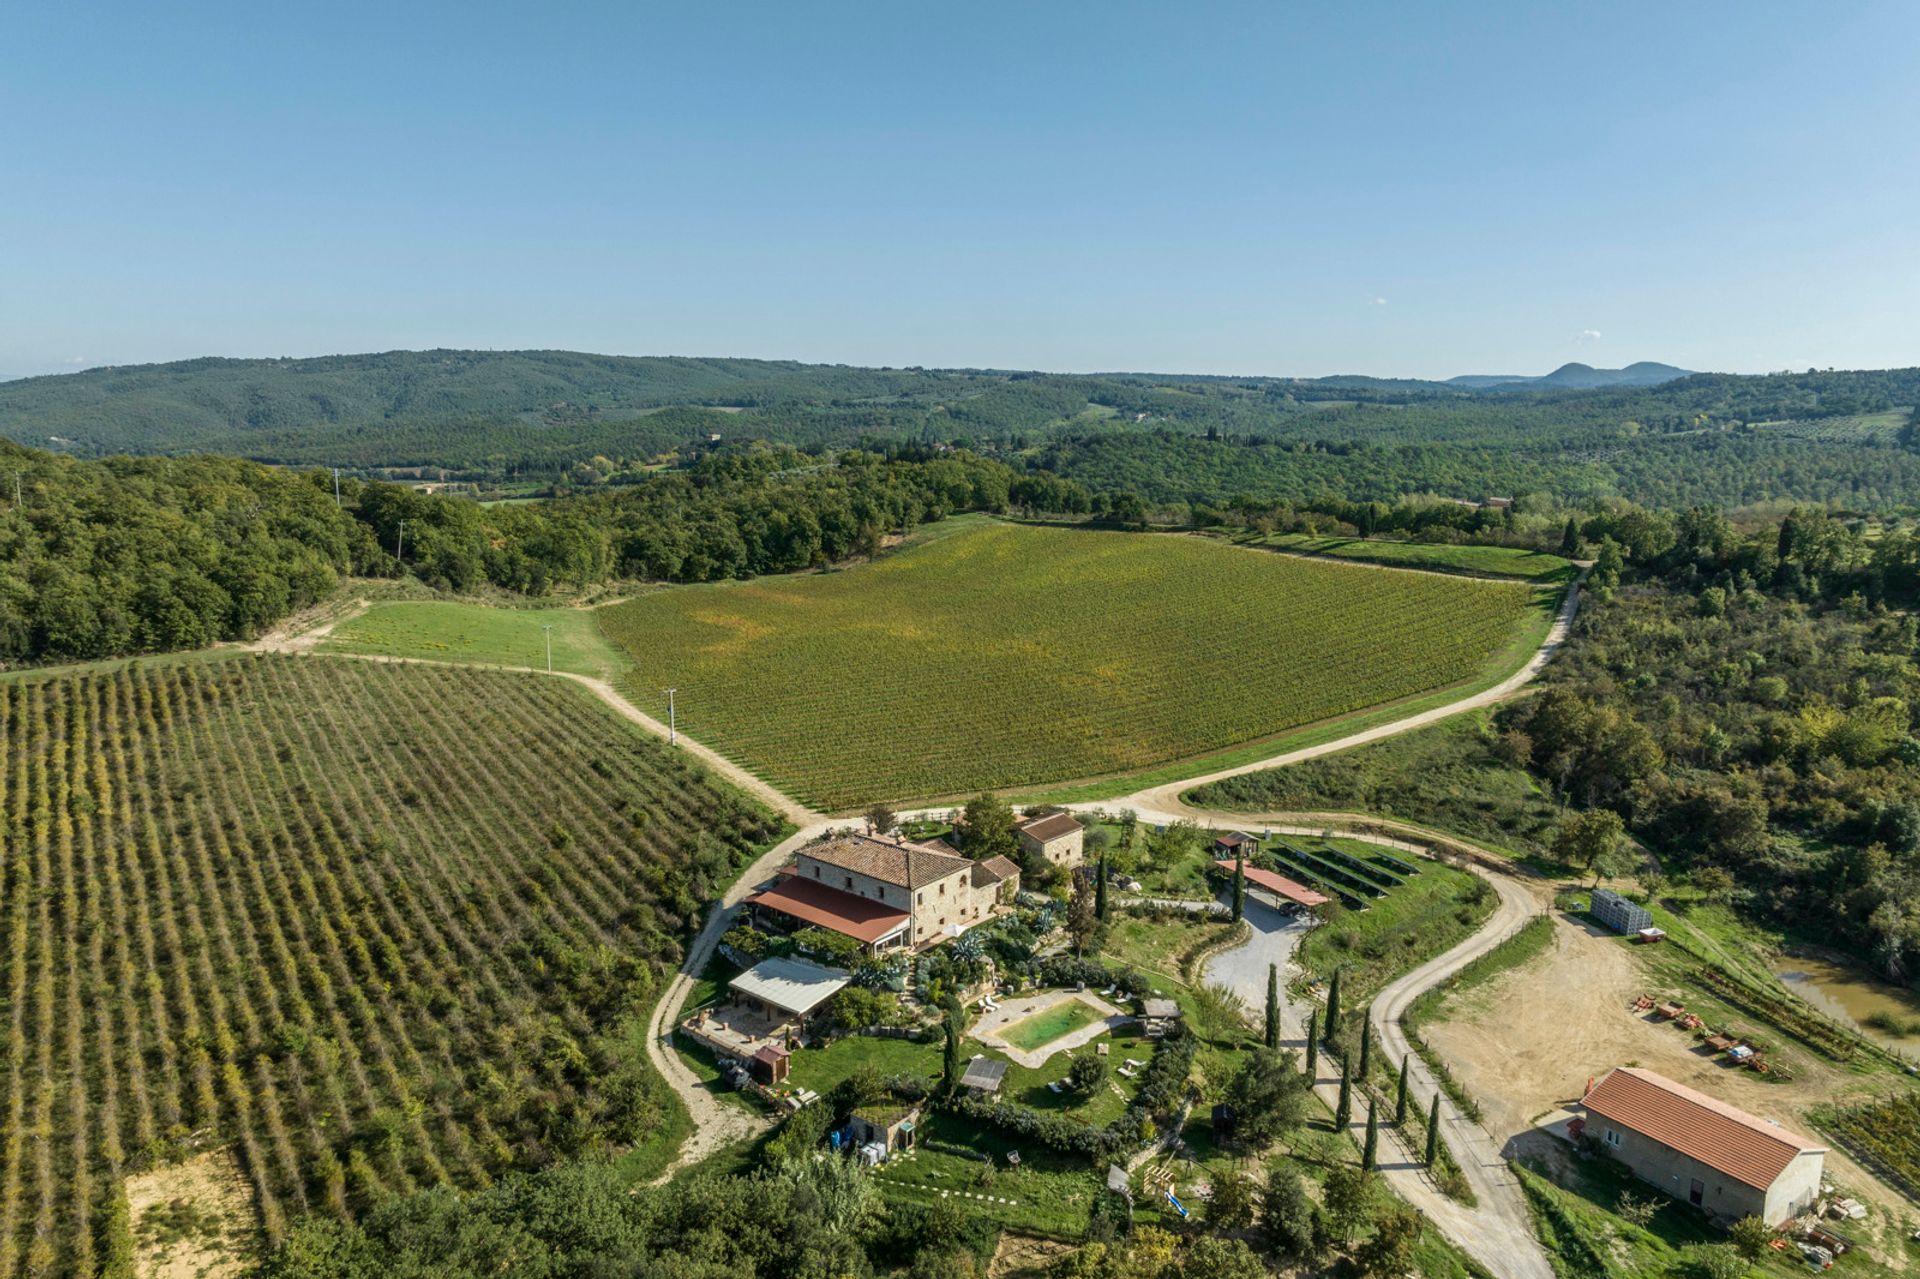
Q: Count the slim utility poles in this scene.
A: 5